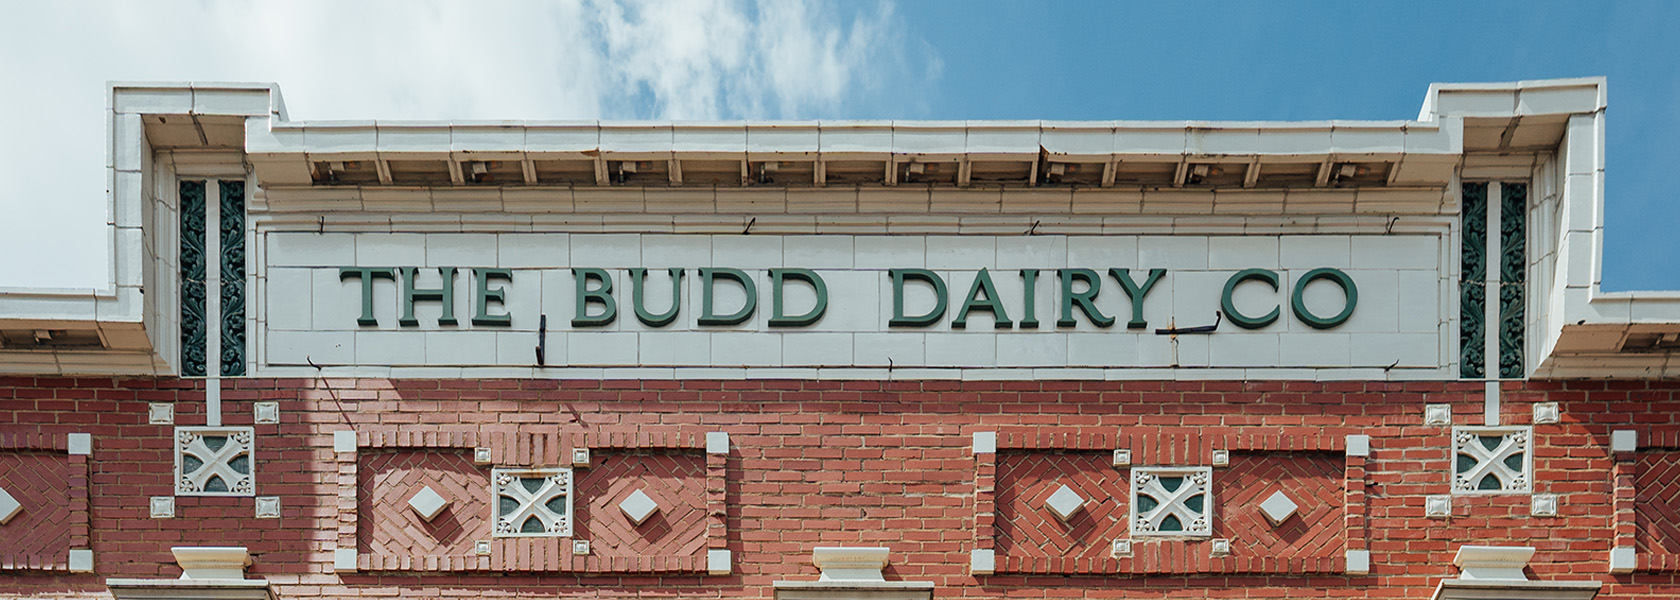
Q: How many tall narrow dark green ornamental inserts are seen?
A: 4